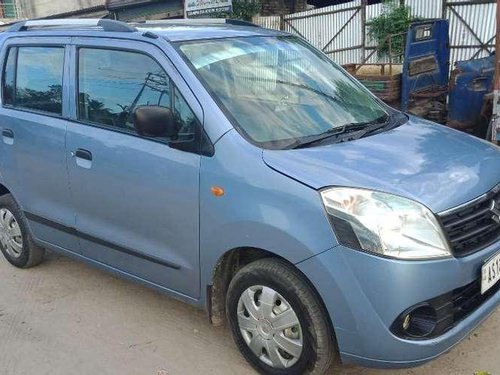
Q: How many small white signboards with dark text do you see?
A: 1